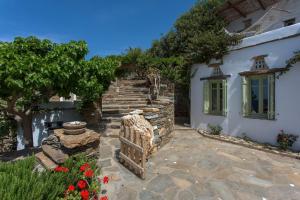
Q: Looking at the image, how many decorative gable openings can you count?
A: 2